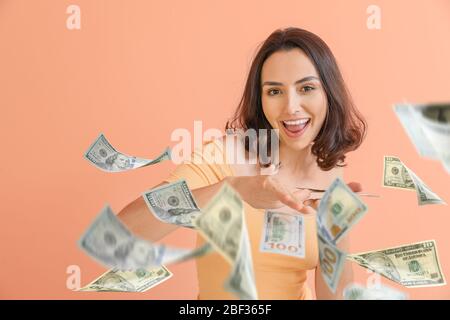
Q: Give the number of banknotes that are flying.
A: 11